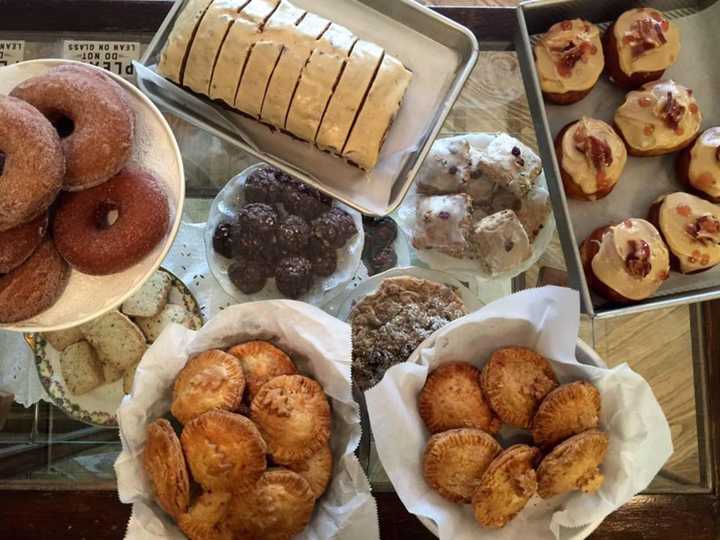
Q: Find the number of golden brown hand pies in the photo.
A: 14